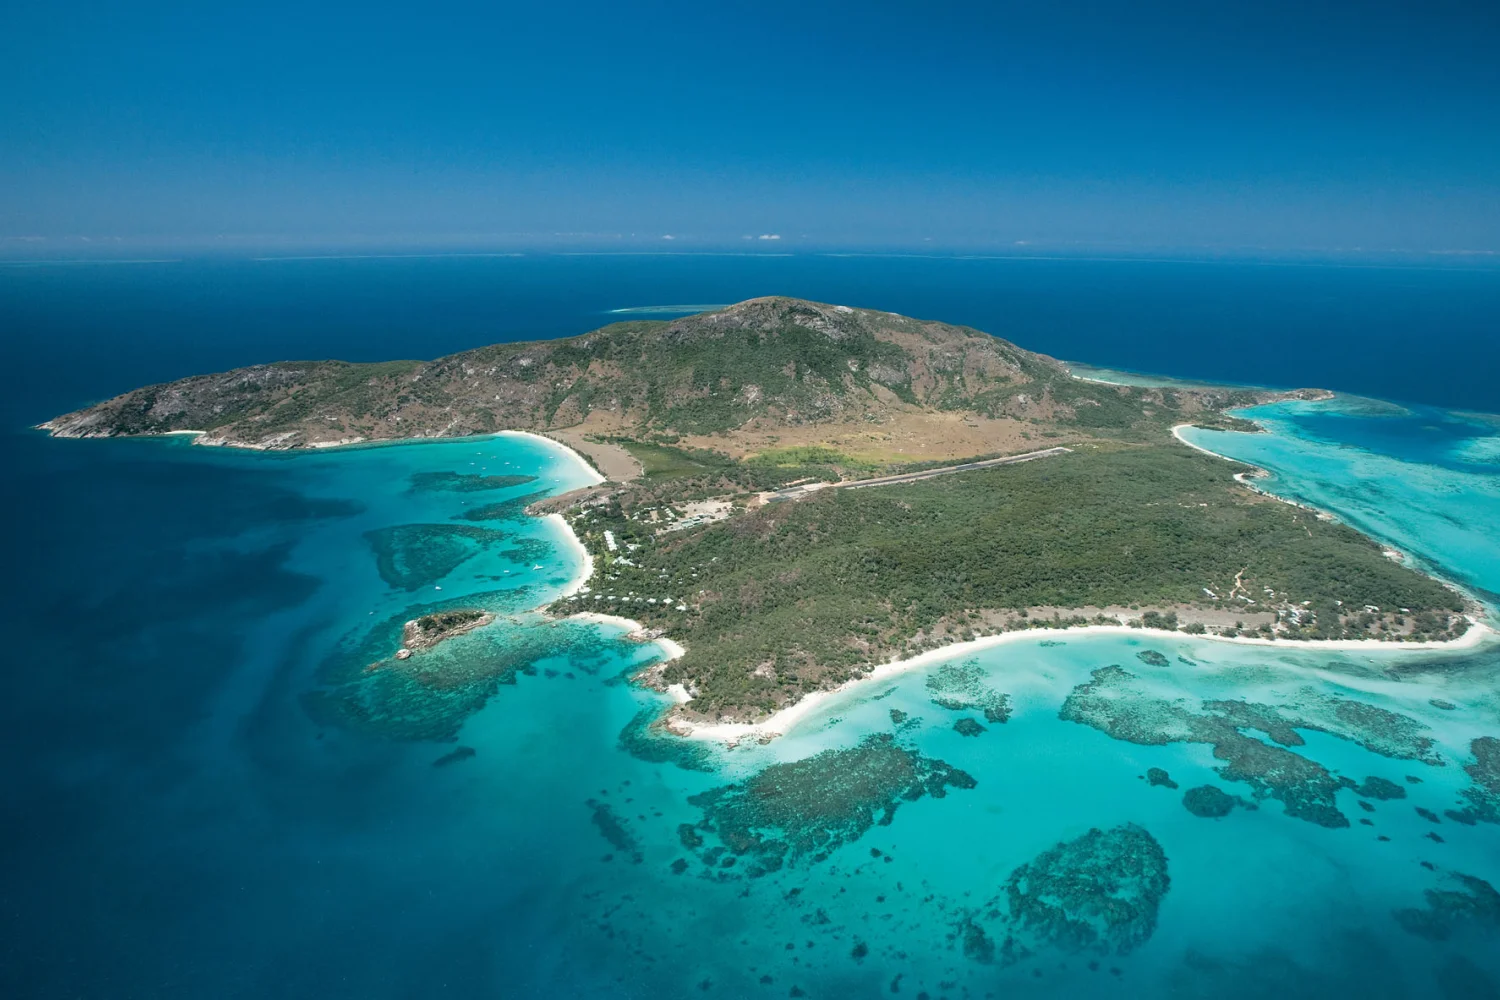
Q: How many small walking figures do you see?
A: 0